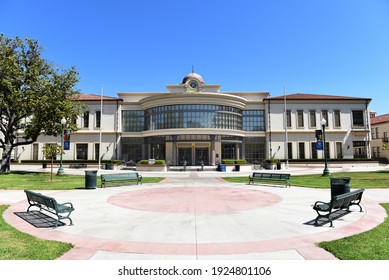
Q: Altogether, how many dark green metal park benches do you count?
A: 4